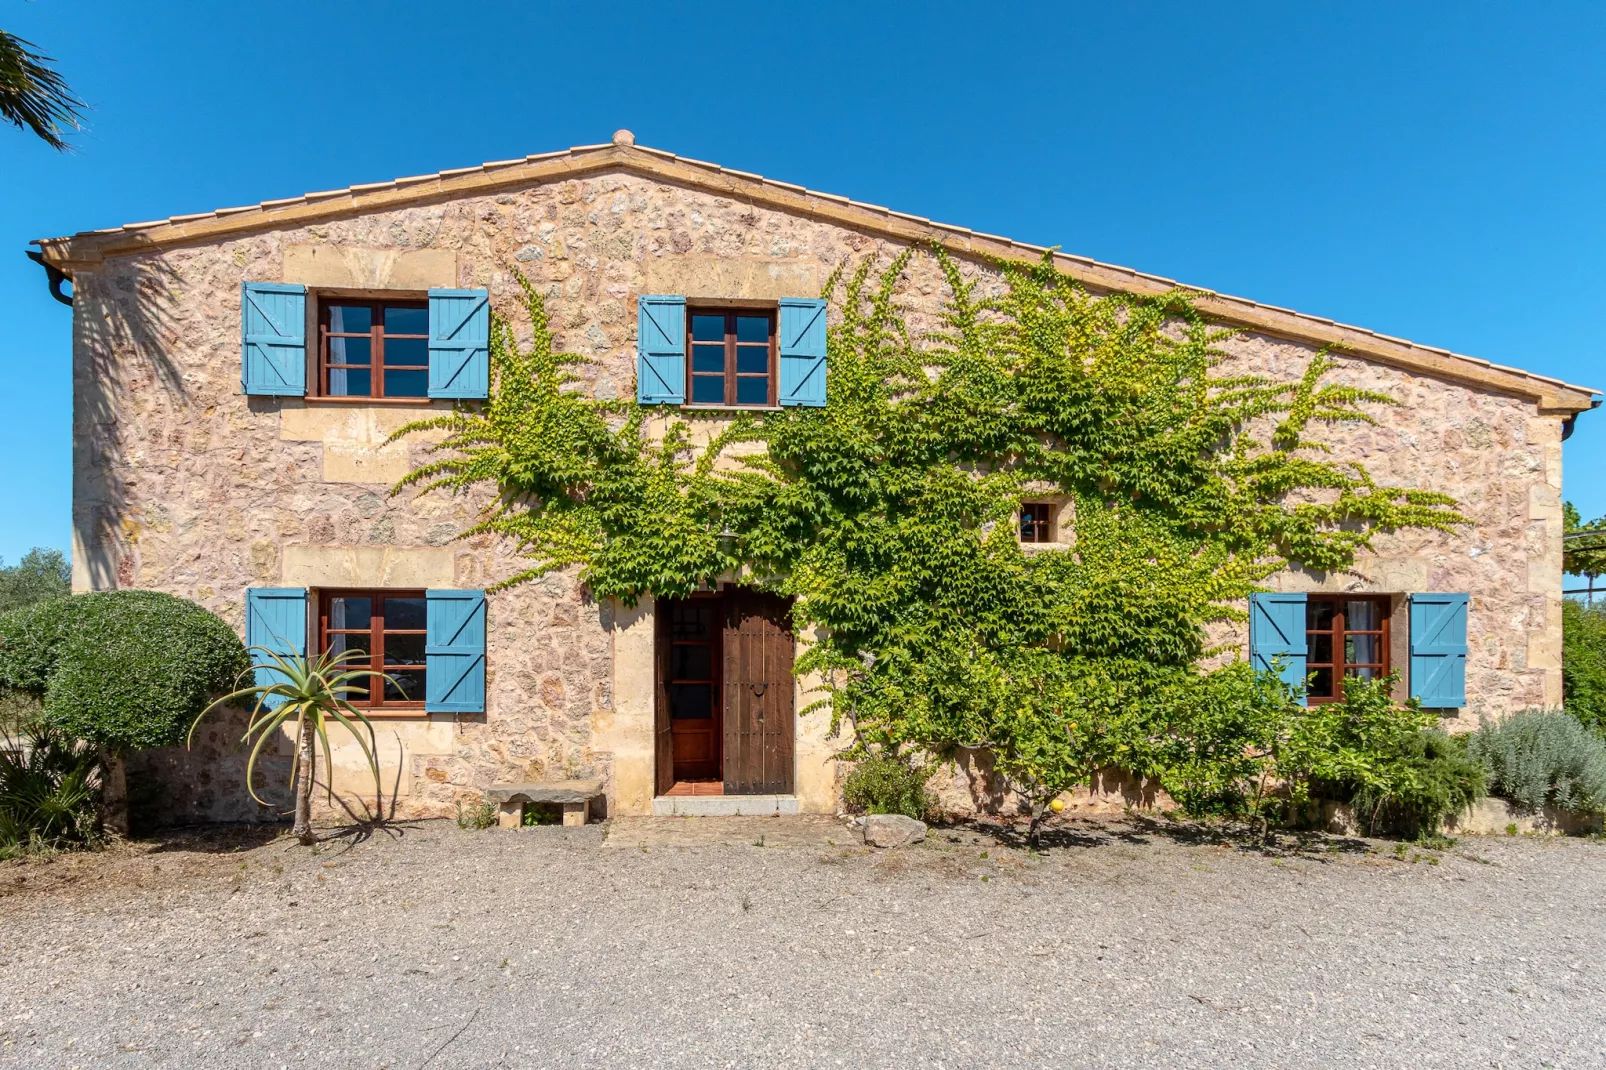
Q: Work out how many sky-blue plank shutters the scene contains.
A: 8